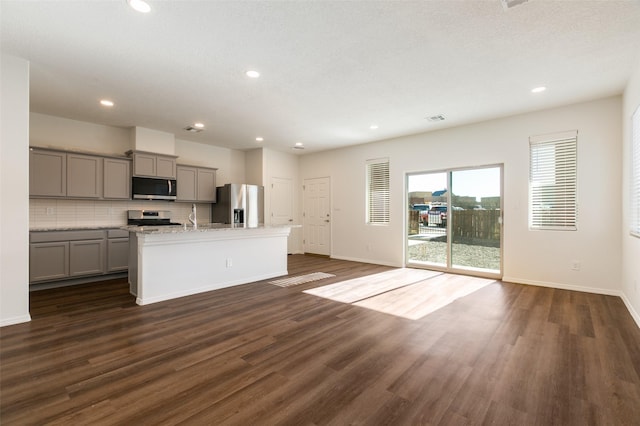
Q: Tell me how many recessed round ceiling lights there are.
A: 8